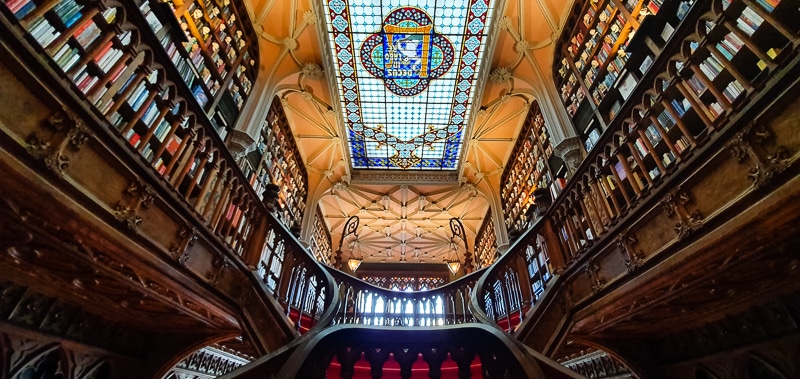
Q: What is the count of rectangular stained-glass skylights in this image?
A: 1